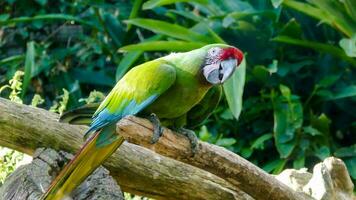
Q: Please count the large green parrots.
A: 1